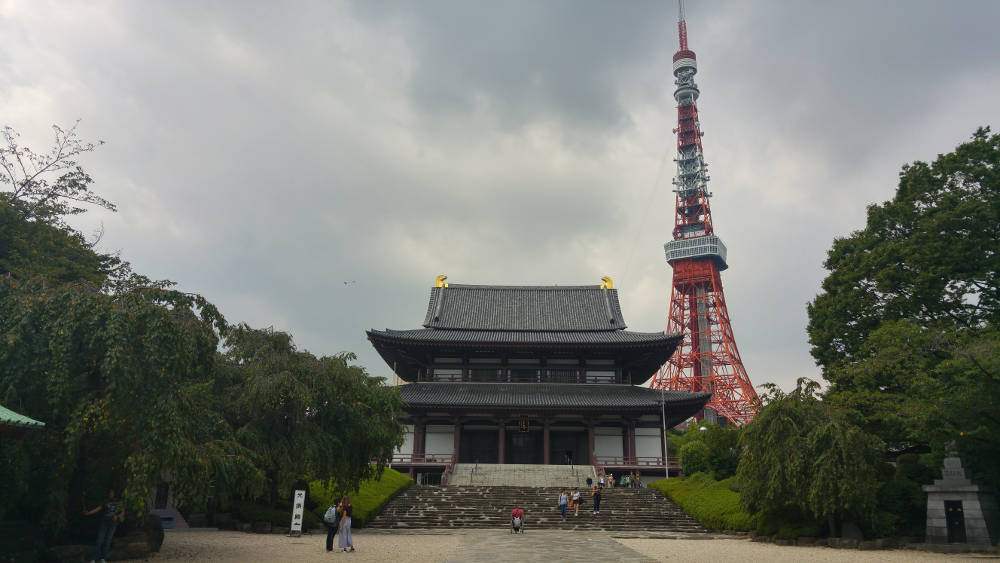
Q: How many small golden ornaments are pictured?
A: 2